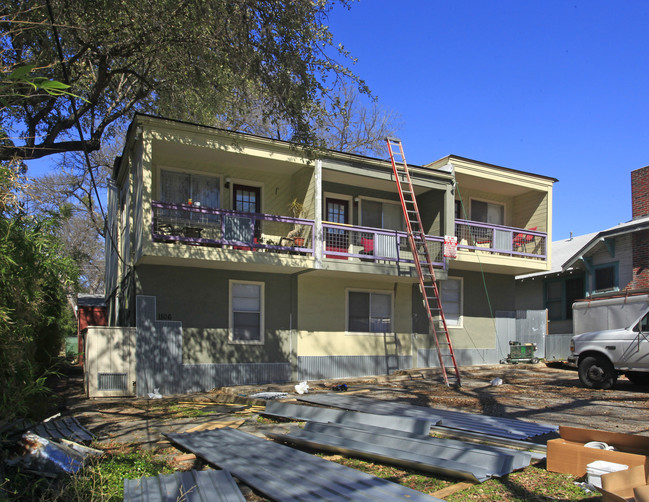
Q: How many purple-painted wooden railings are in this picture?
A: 3